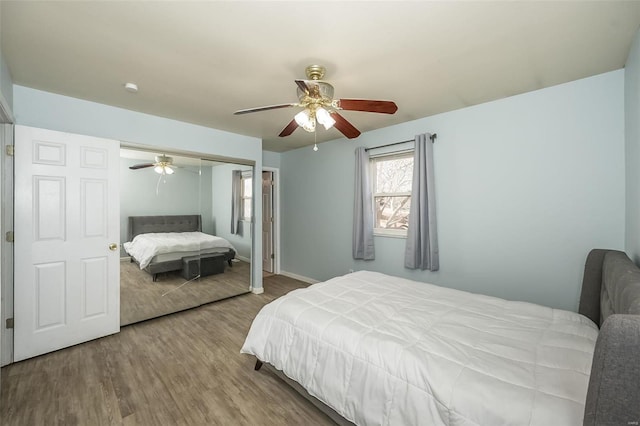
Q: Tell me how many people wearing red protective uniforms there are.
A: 0